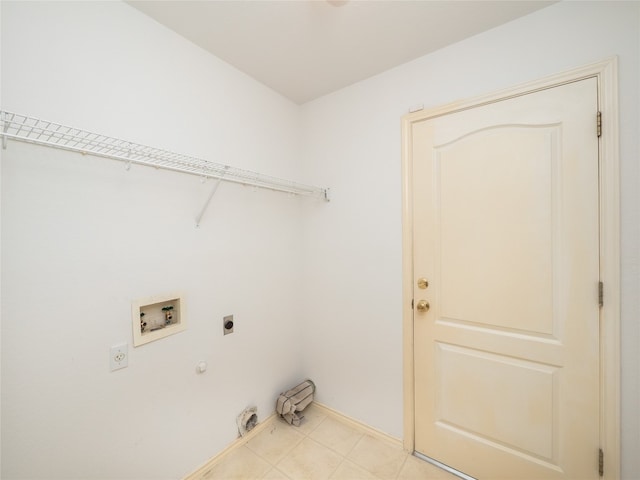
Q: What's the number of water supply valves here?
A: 2